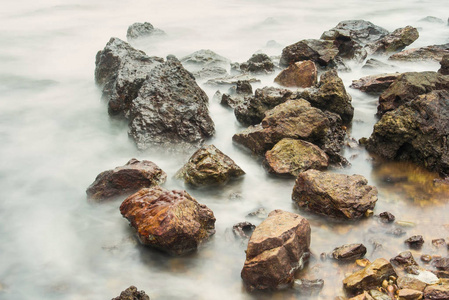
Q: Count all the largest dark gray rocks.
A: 2